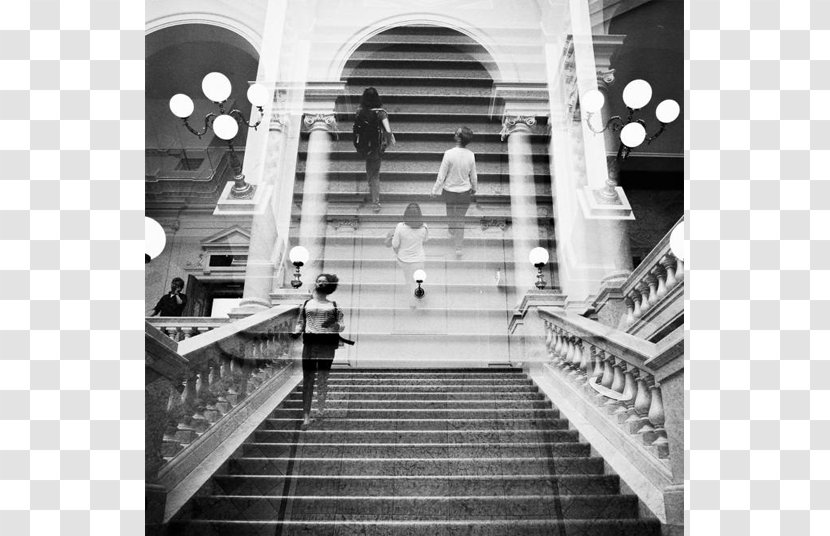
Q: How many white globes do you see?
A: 13